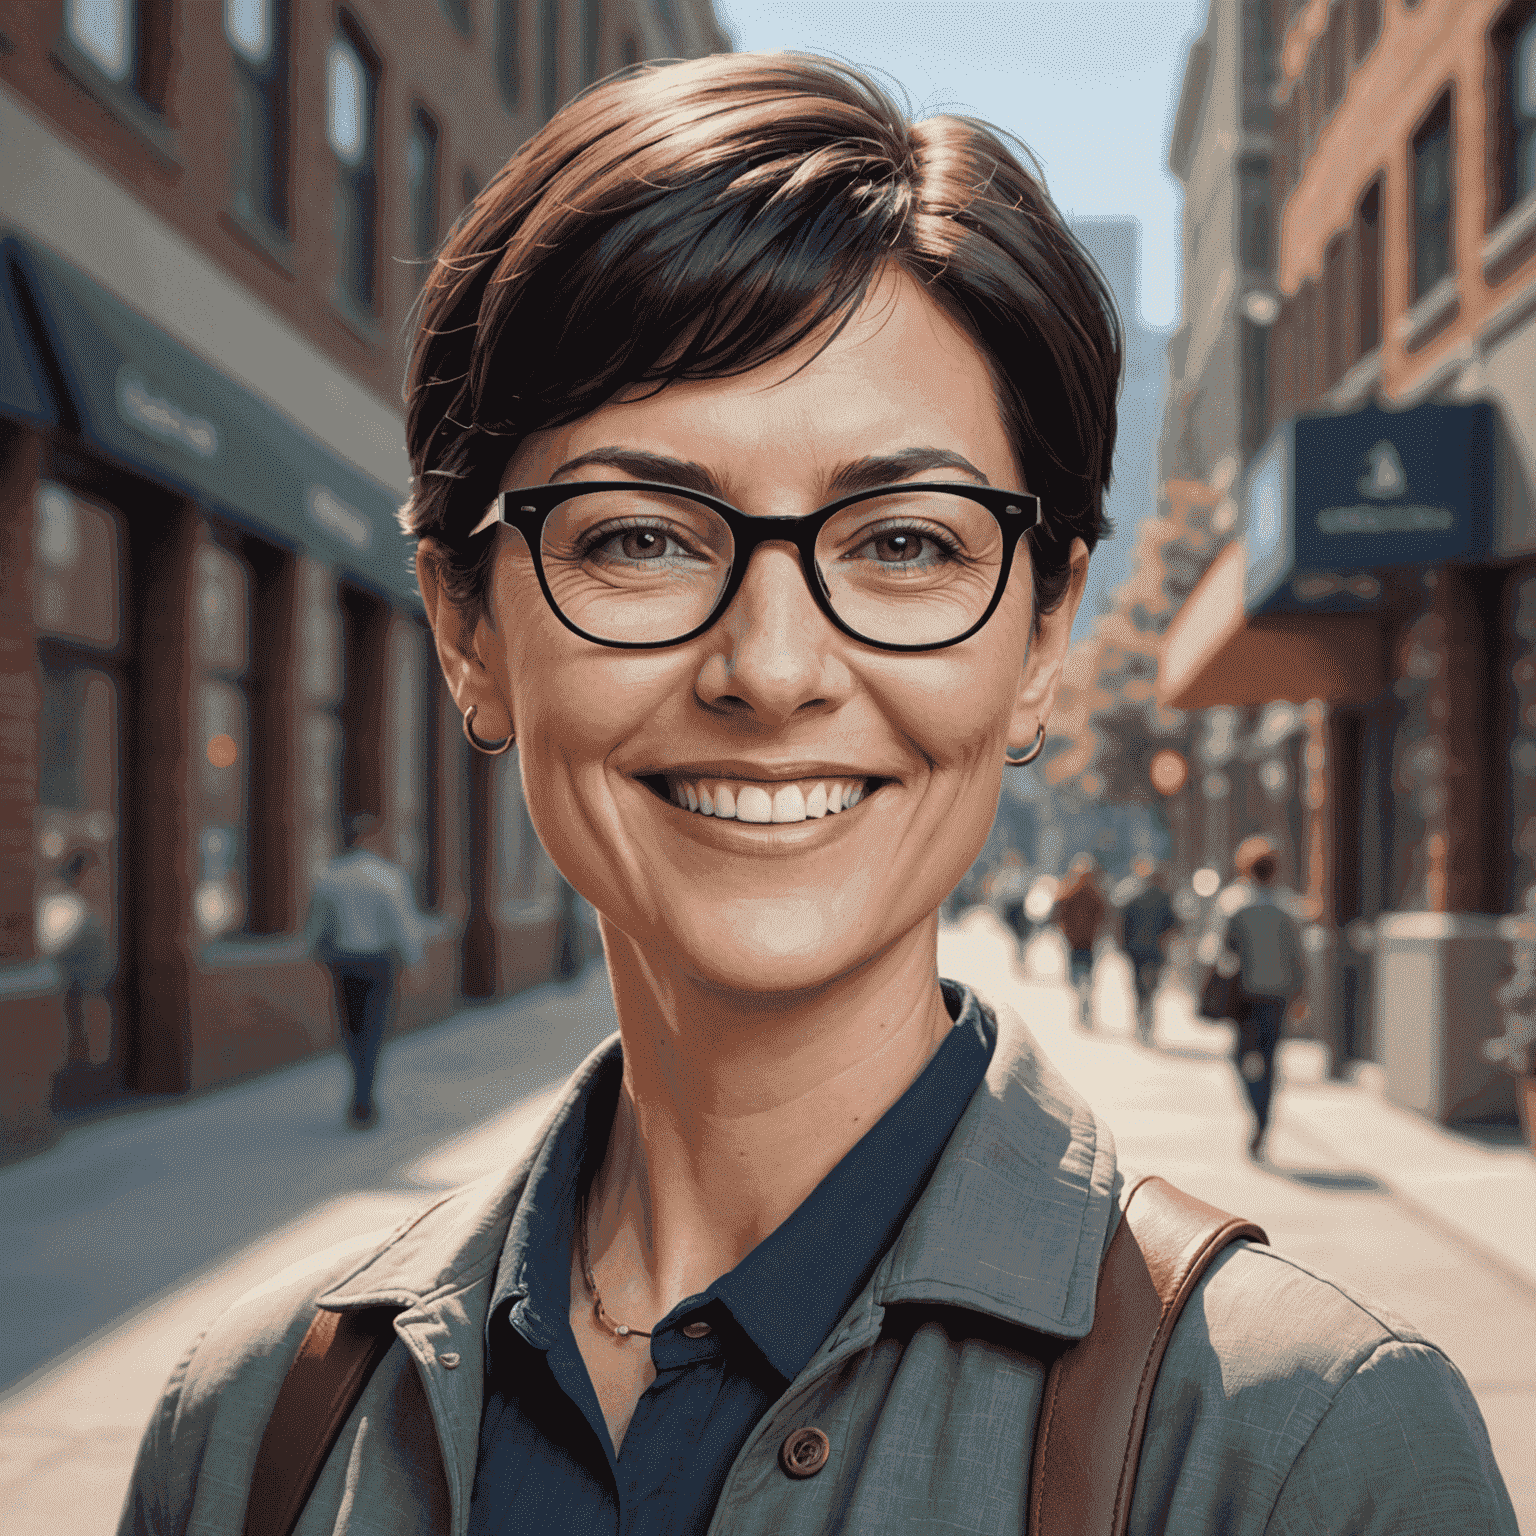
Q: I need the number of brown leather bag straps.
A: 2